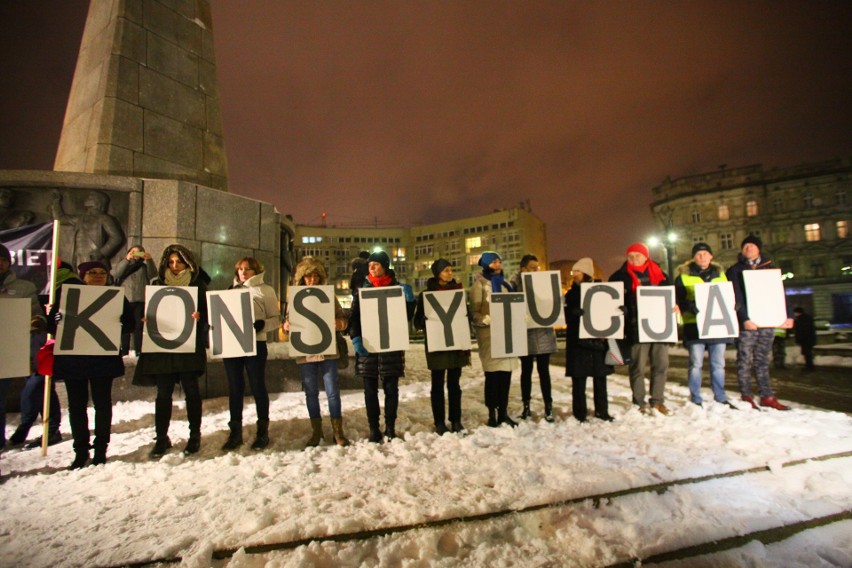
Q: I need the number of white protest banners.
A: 13